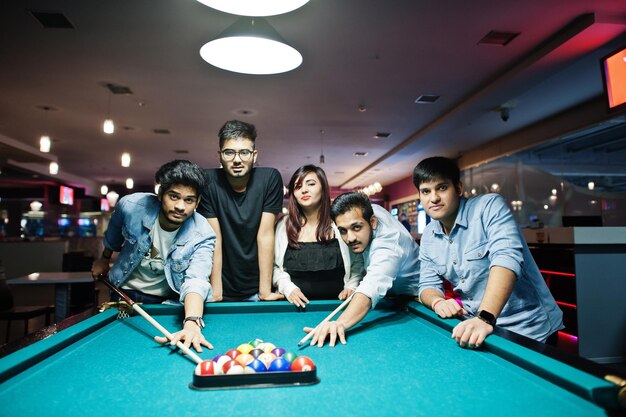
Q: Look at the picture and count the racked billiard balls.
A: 15